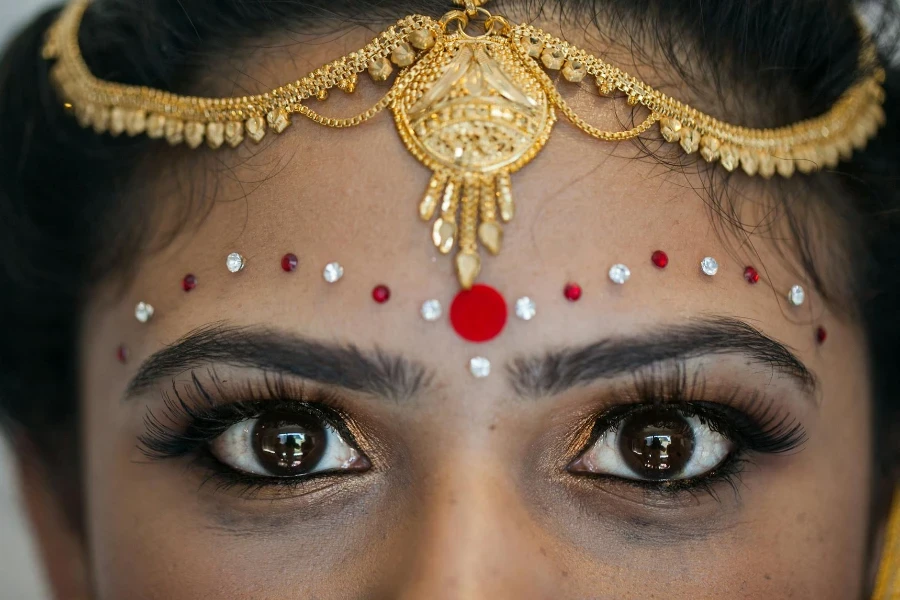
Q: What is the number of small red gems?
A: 8